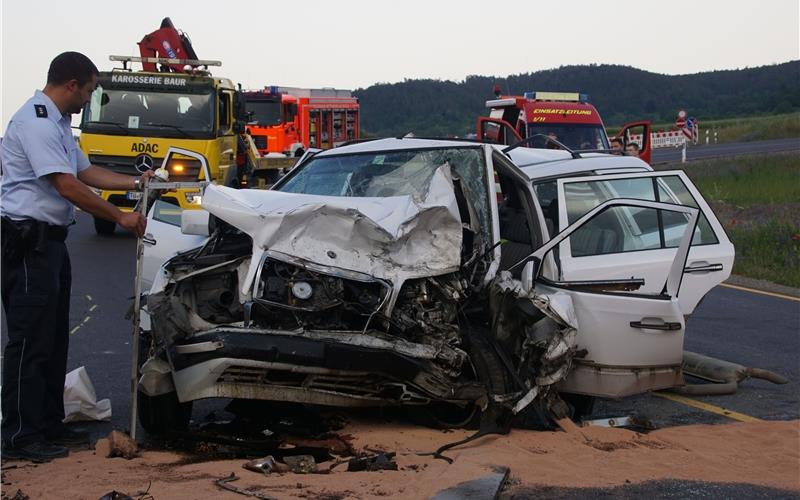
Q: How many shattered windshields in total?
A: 1